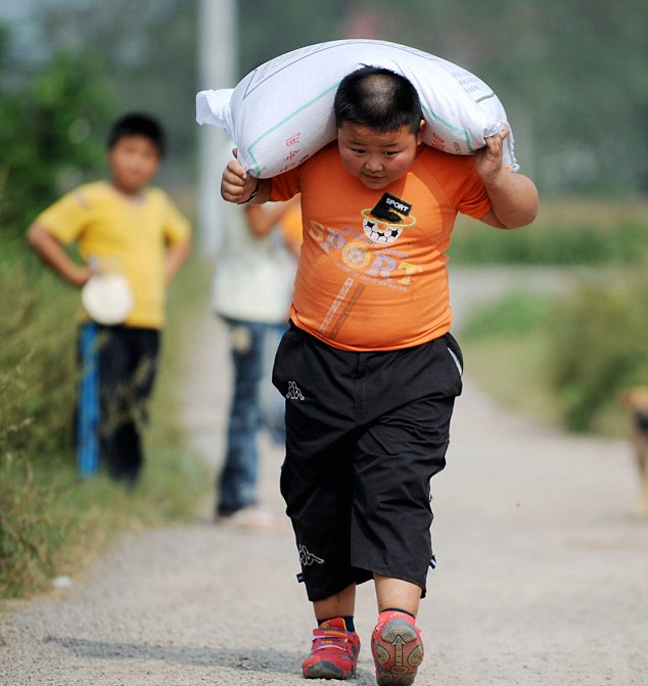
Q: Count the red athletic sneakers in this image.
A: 2